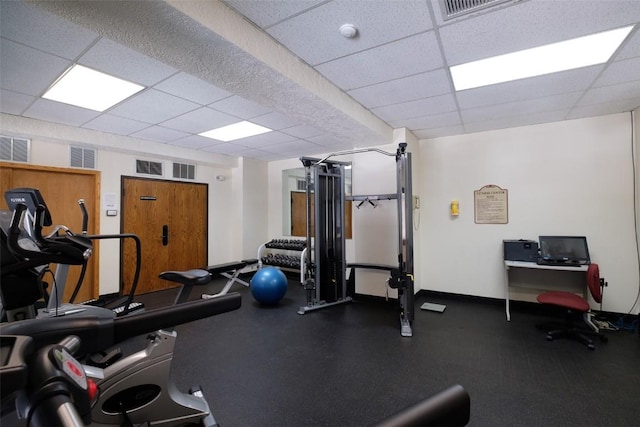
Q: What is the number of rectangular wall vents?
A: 4